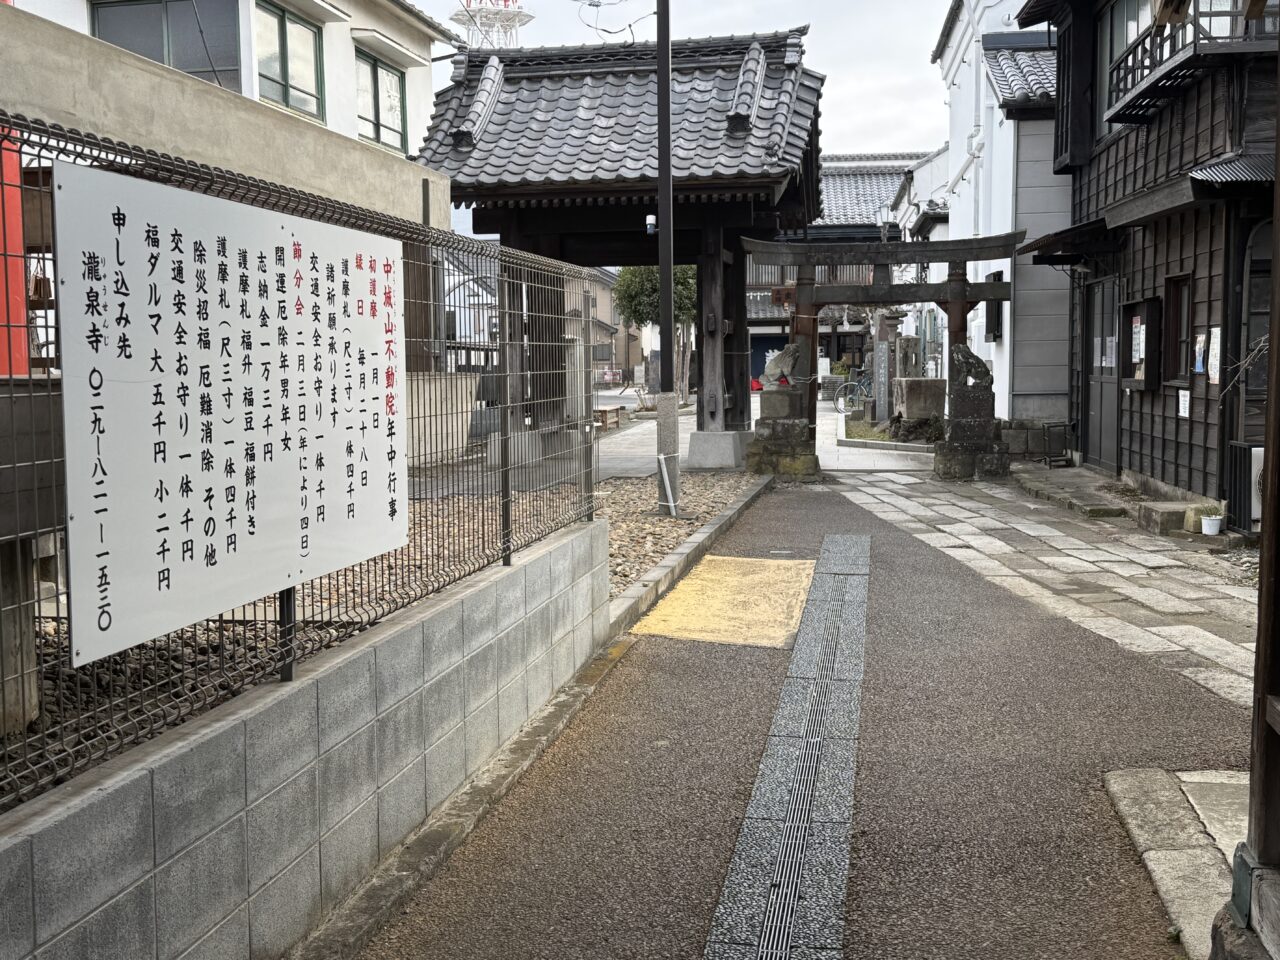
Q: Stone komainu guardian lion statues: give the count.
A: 2